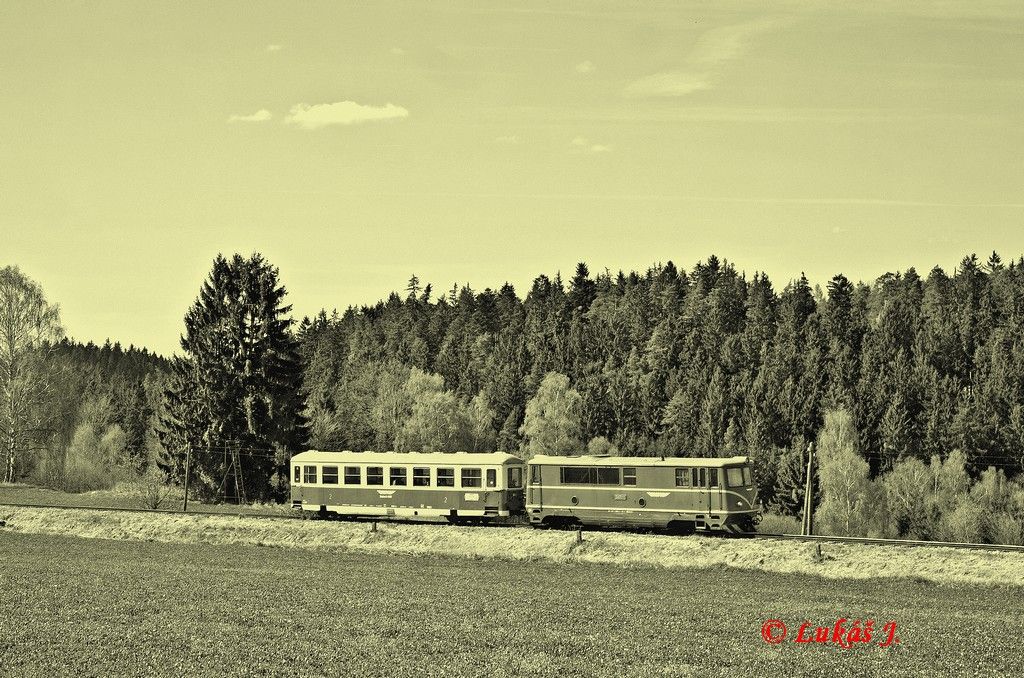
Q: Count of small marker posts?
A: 3